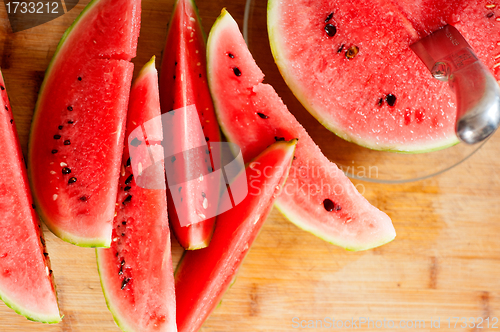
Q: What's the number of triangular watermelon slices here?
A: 6